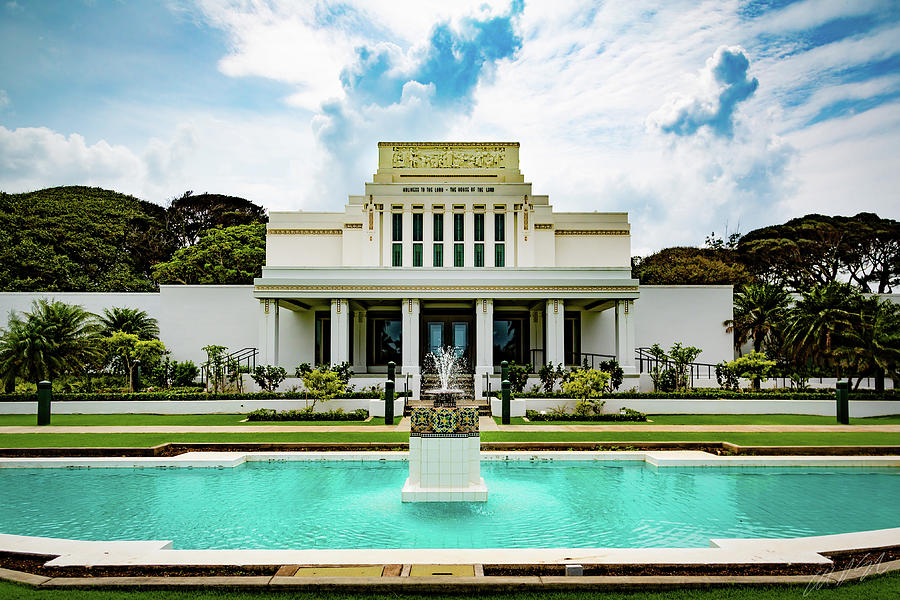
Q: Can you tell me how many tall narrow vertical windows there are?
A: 6